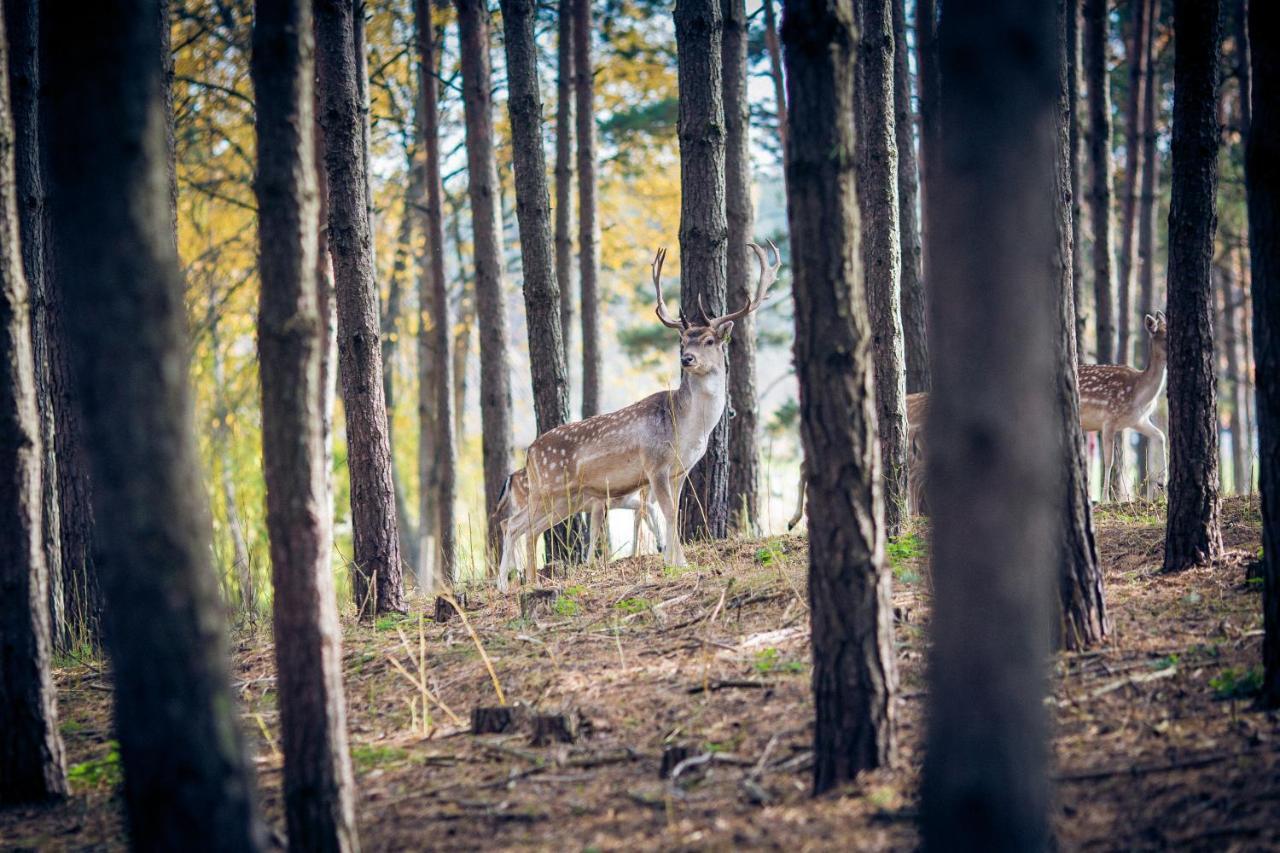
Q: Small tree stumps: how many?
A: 5